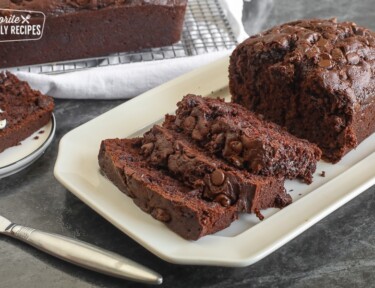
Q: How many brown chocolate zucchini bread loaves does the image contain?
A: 2